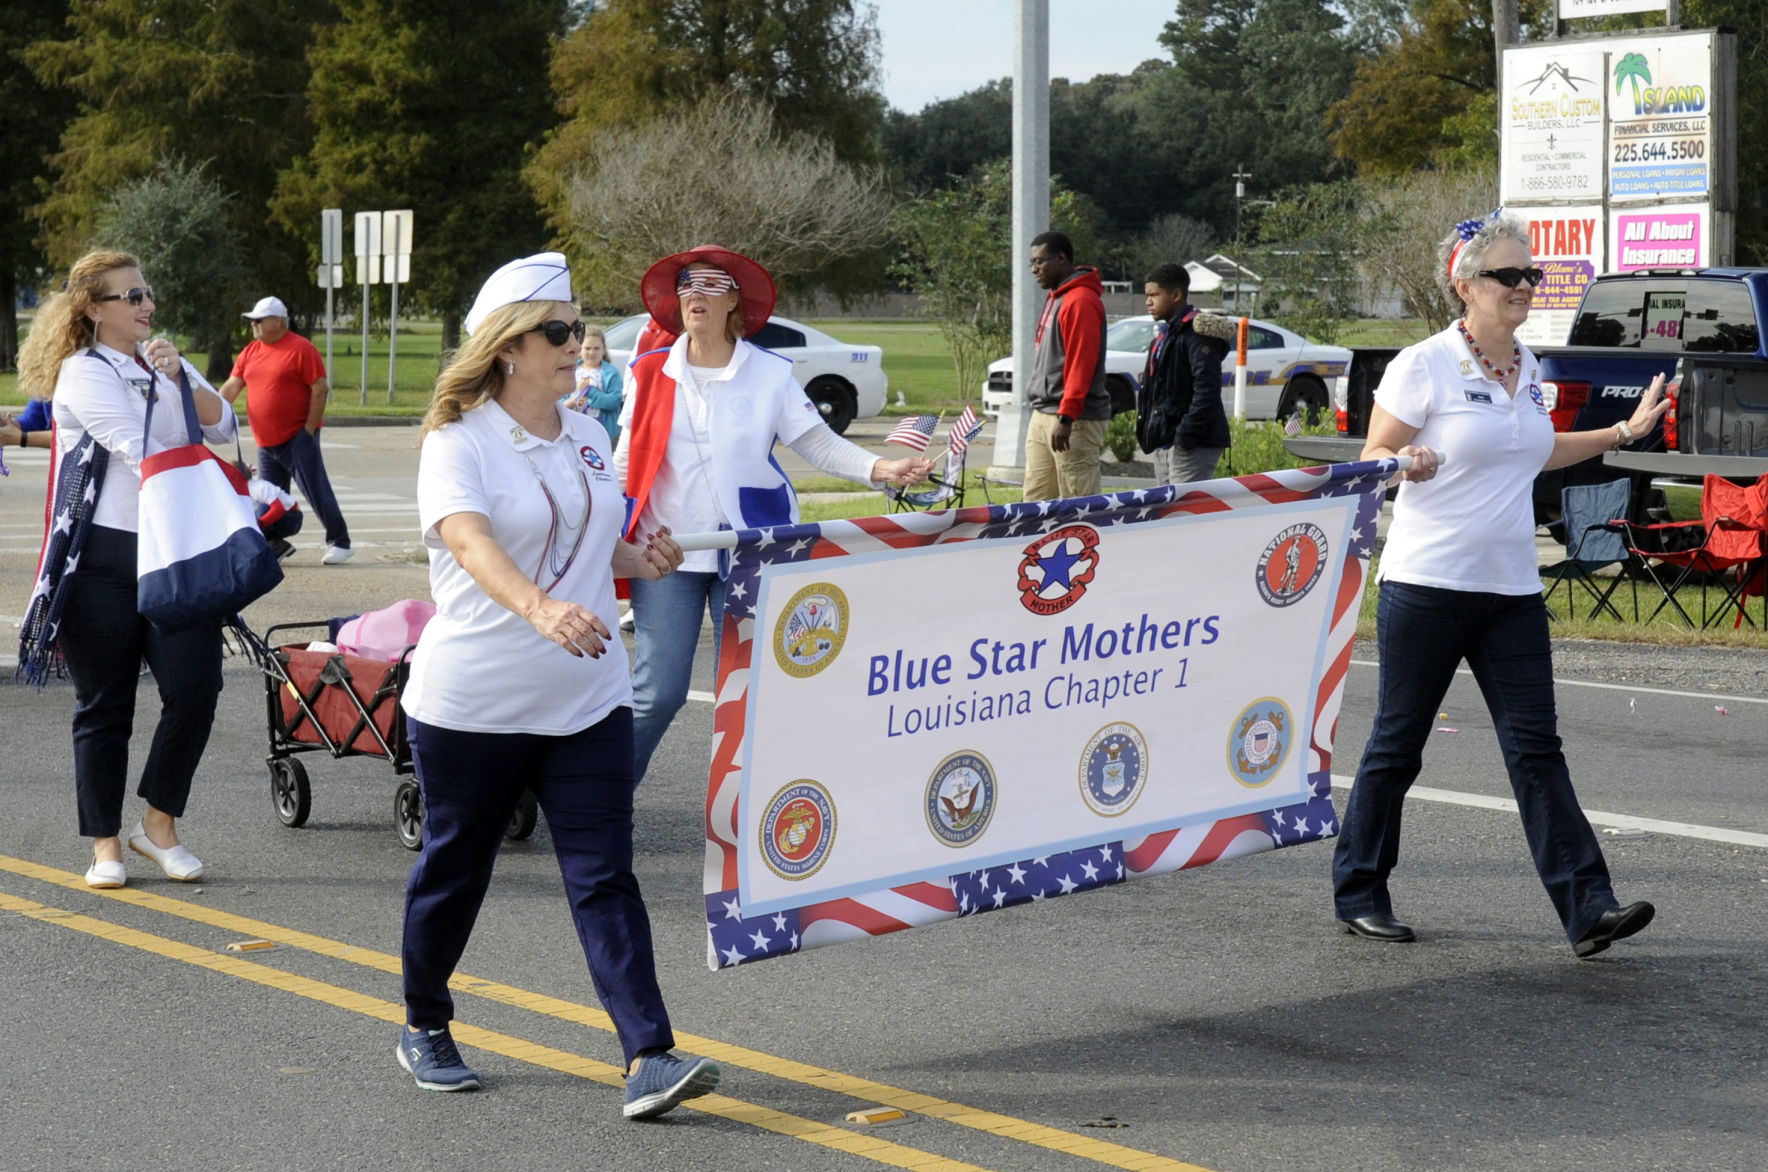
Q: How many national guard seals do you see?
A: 1